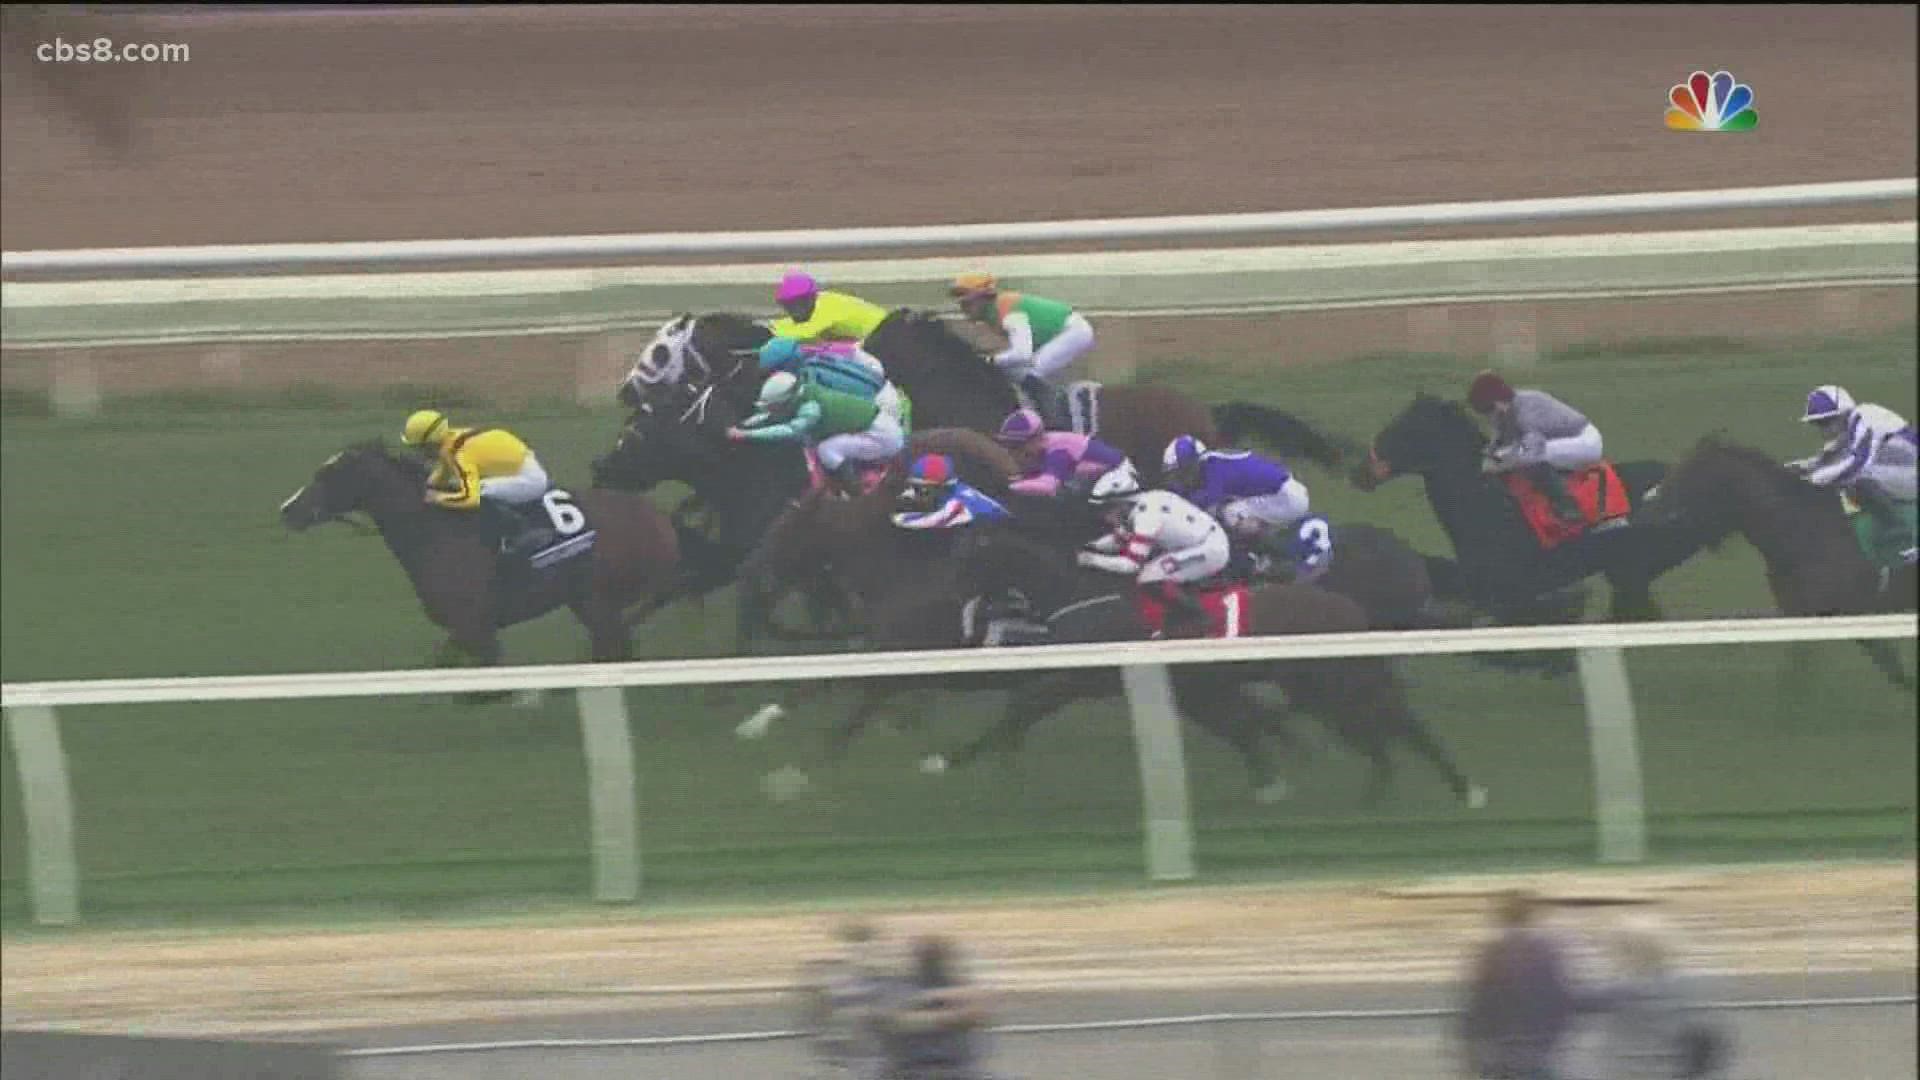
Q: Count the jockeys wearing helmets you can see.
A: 11